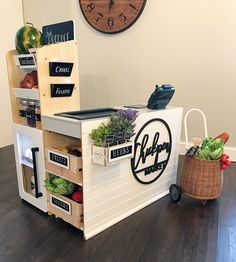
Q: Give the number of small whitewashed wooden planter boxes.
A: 1